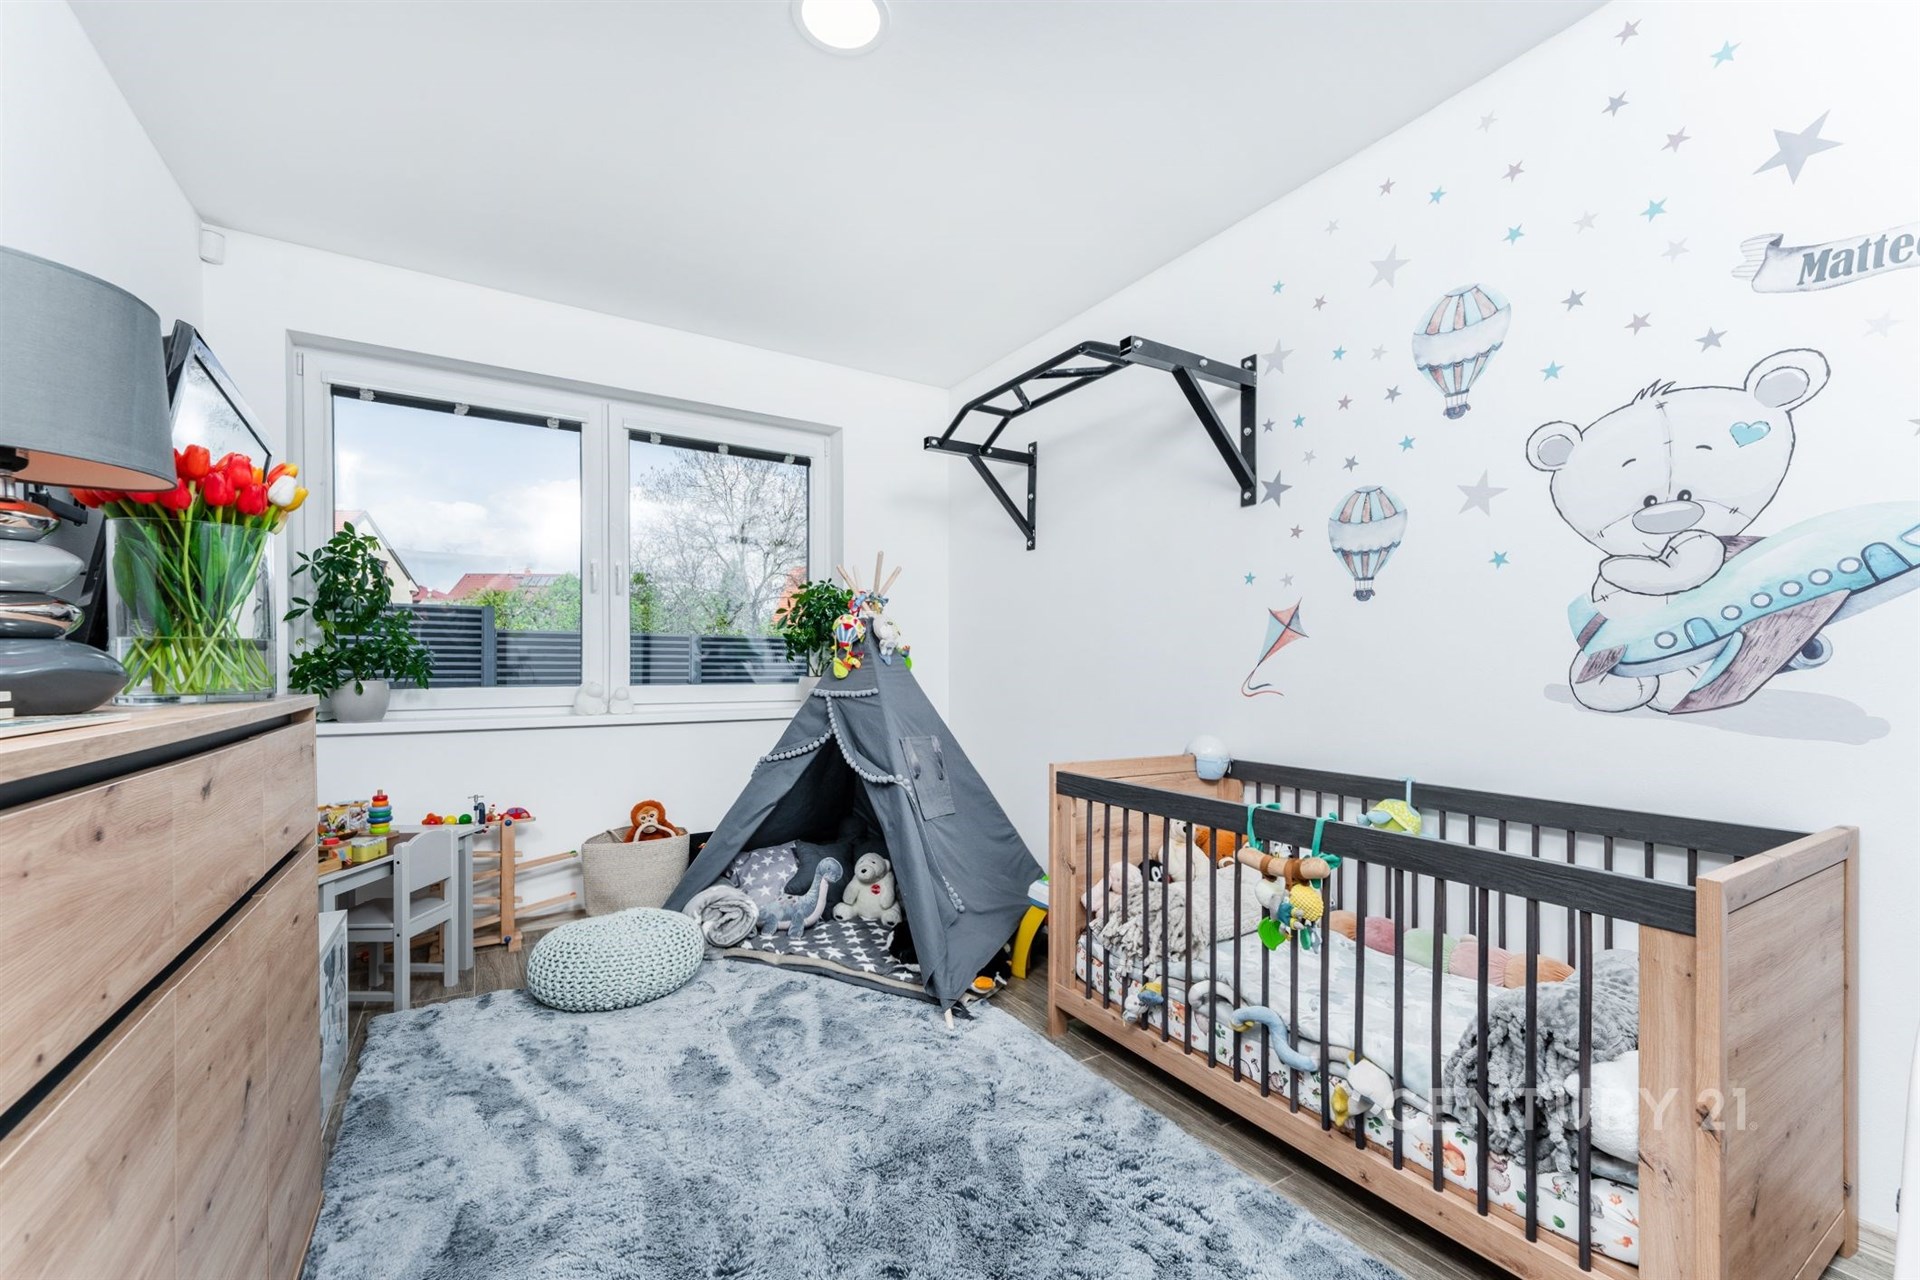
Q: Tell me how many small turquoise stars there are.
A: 11